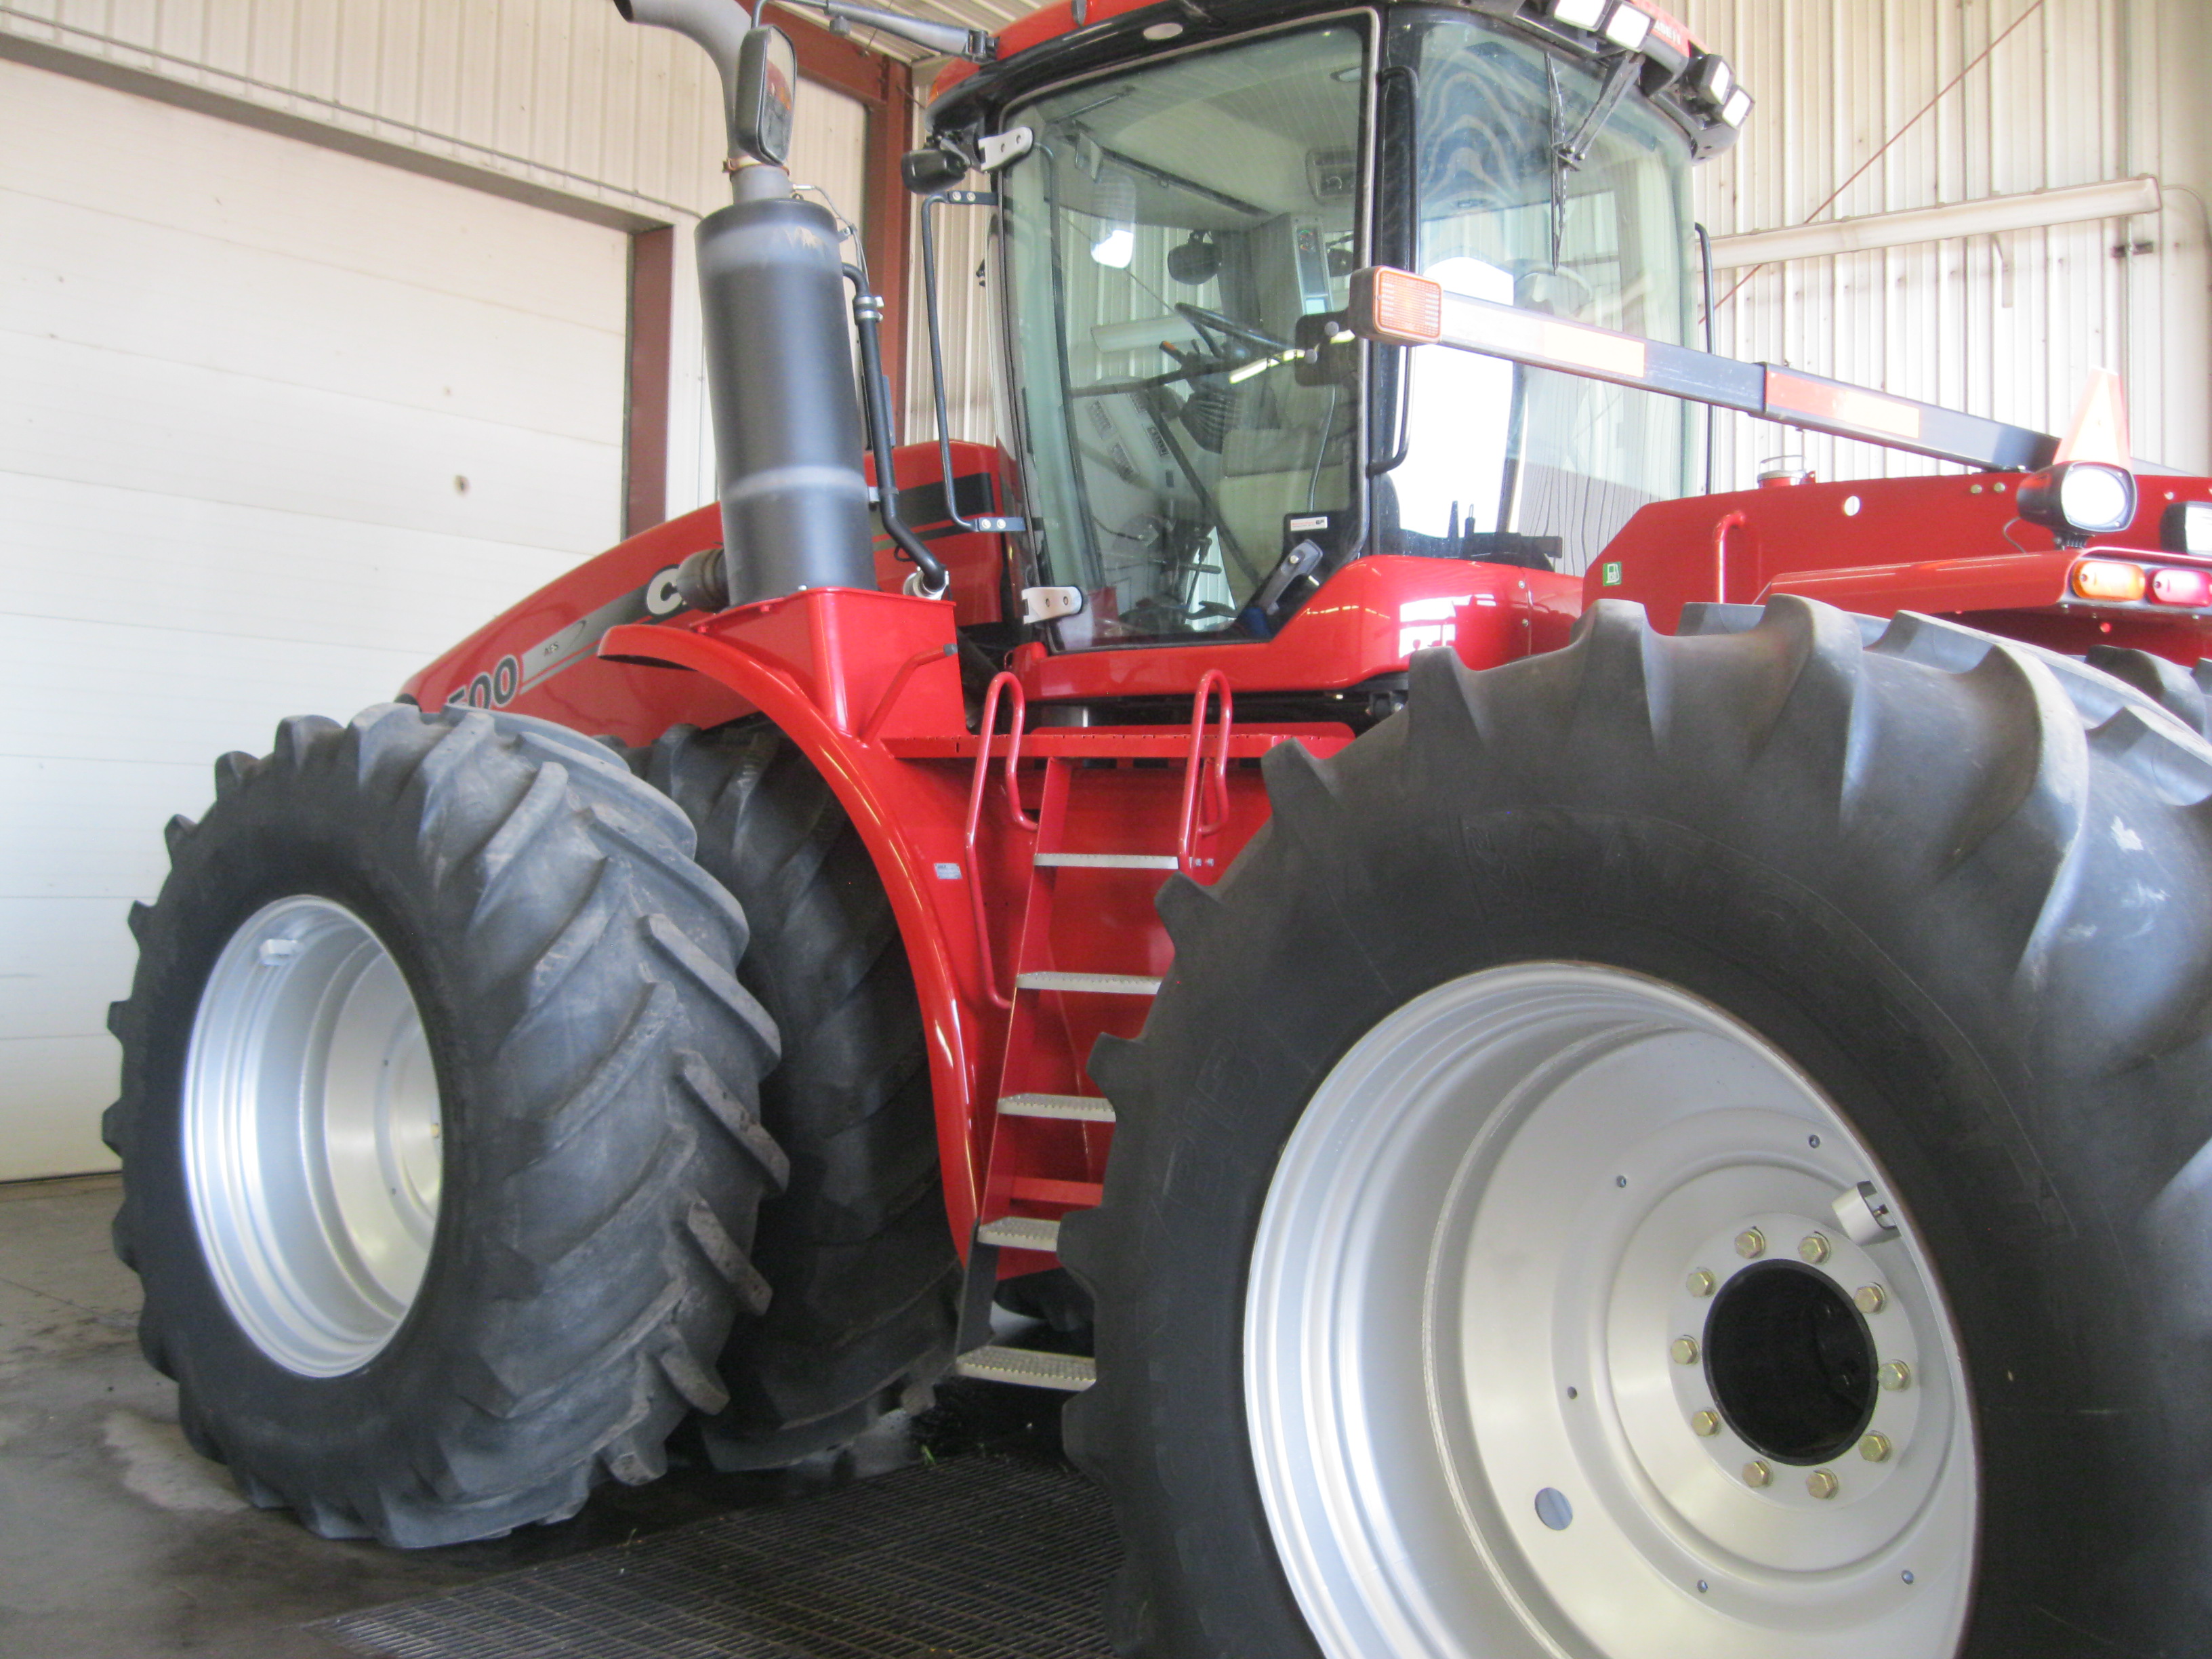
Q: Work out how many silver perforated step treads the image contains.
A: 5